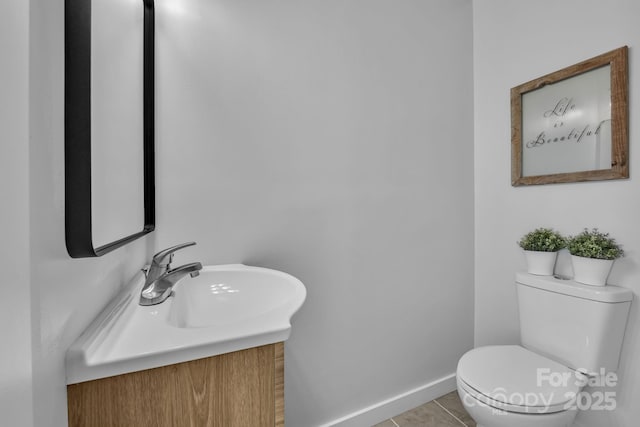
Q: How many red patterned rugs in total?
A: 0